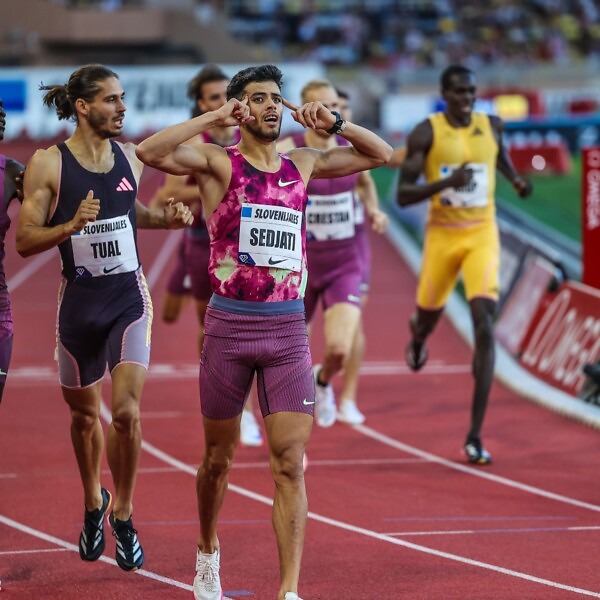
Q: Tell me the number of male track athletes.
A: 7